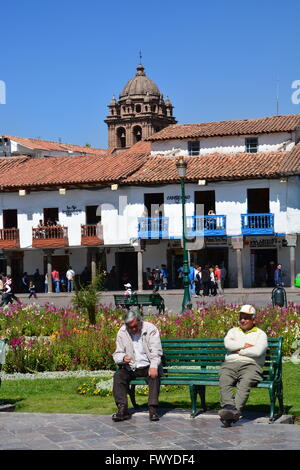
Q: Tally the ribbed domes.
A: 1